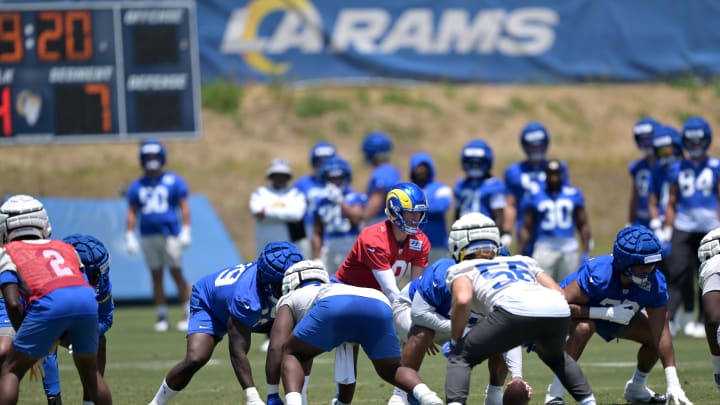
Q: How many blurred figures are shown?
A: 12